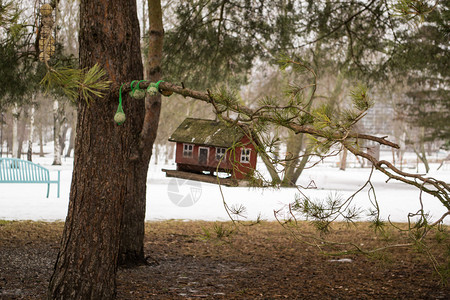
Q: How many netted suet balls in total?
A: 3